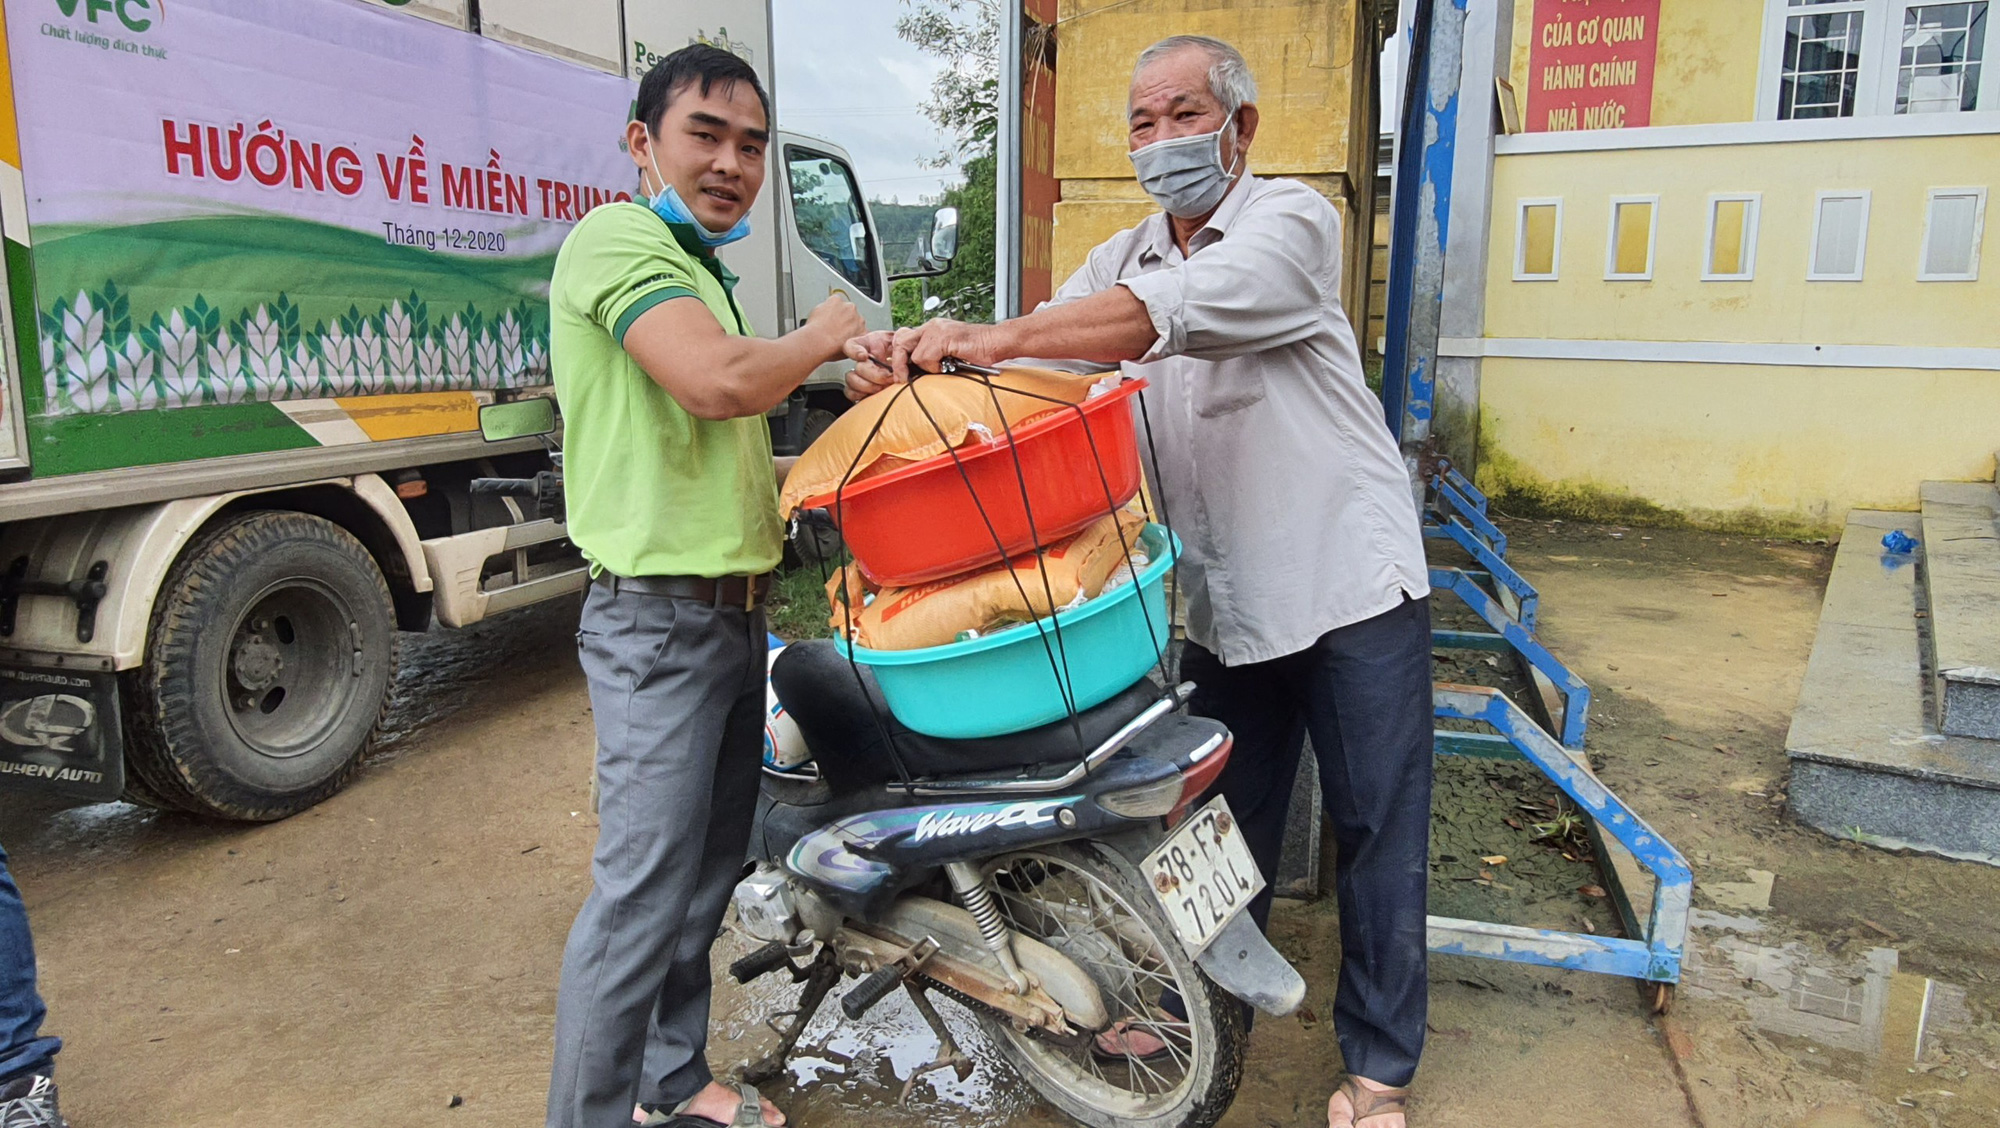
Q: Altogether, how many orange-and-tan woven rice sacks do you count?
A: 2